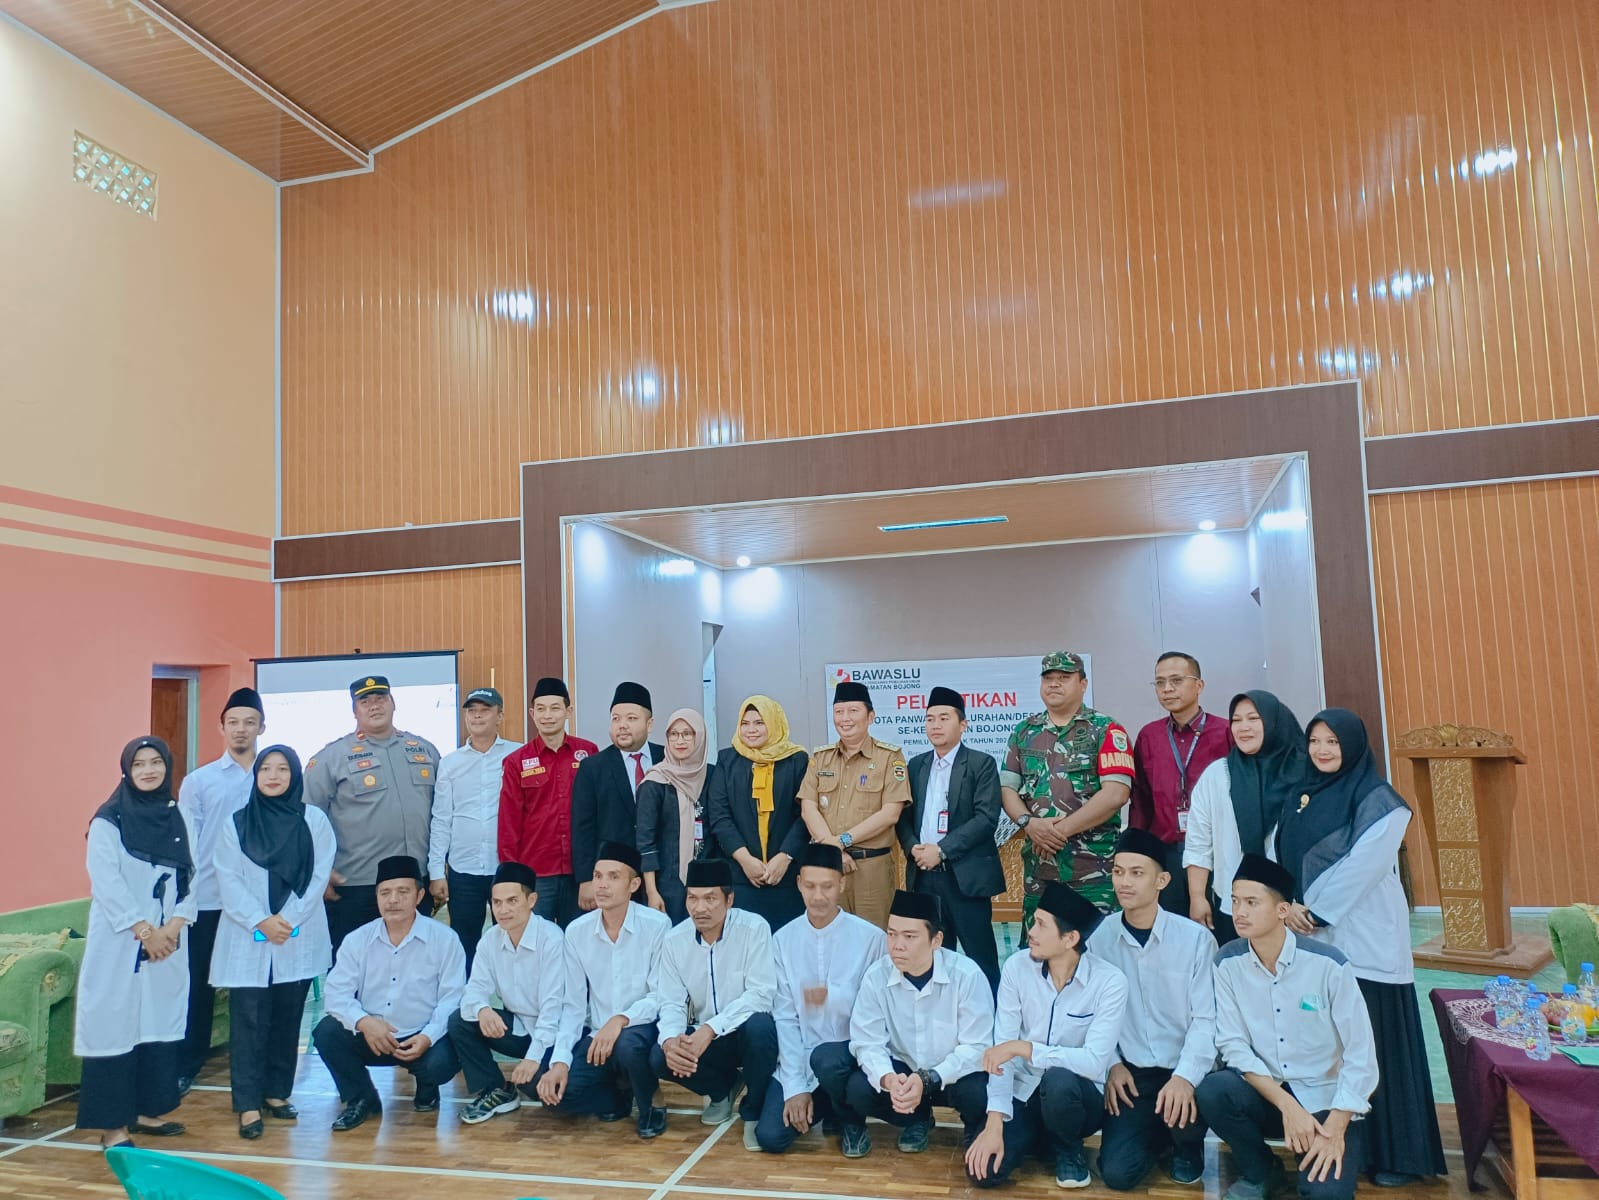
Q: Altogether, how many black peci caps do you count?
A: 14